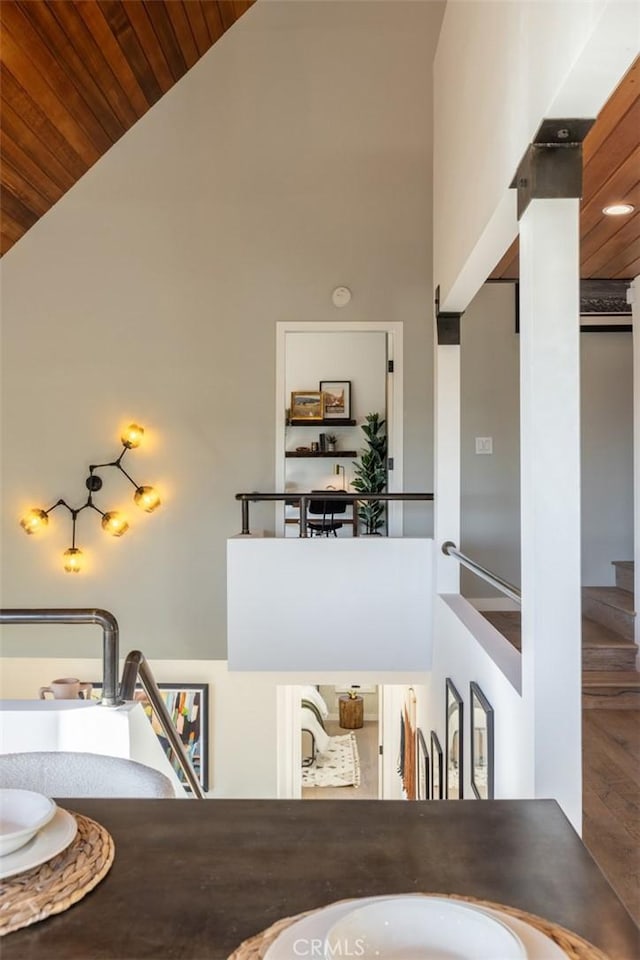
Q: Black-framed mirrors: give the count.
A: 4